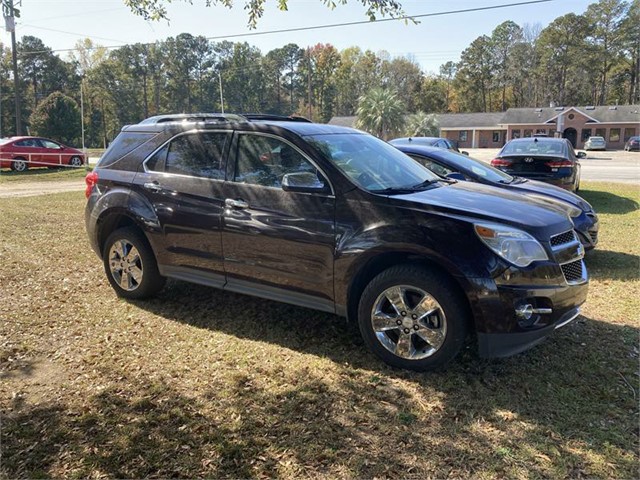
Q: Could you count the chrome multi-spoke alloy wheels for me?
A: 2